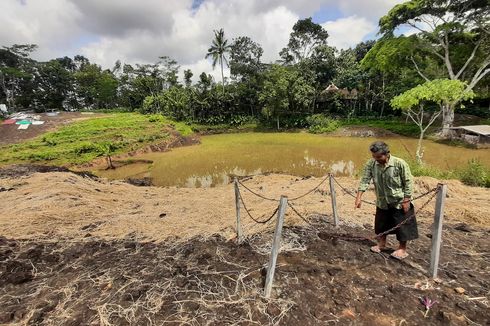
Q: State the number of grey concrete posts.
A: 4